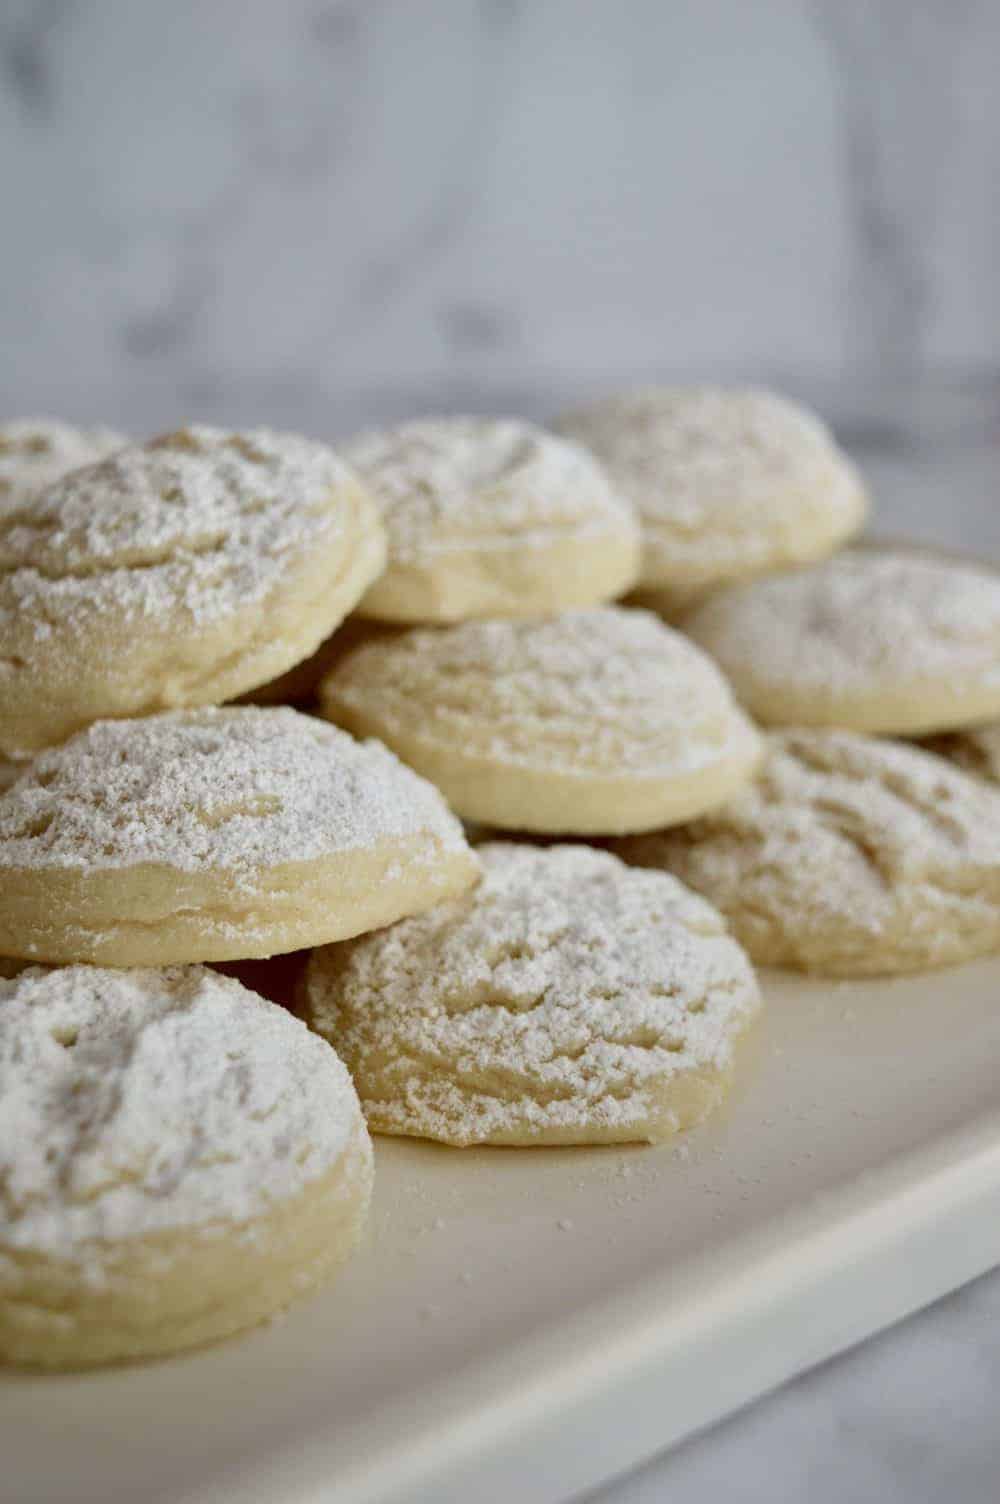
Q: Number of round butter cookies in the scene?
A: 11